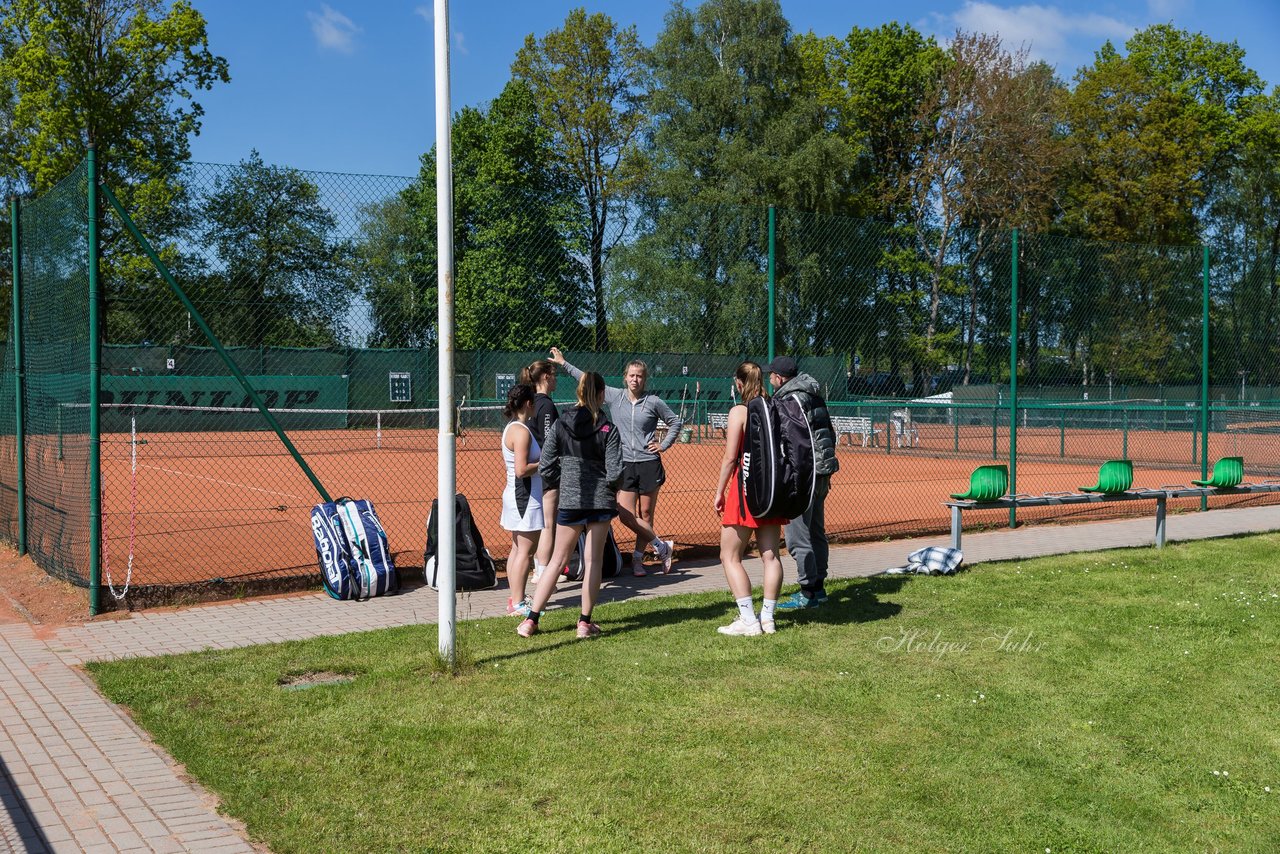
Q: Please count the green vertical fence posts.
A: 5